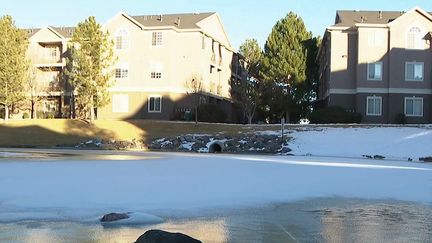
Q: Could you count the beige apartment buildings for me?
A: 2